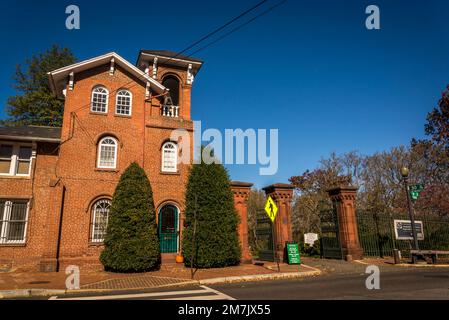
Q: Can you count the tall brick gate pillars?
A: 3